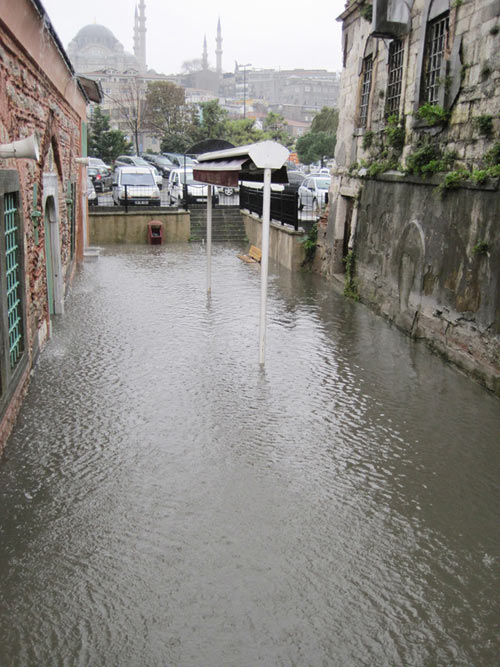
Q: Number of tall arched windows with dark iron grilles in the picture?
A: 3